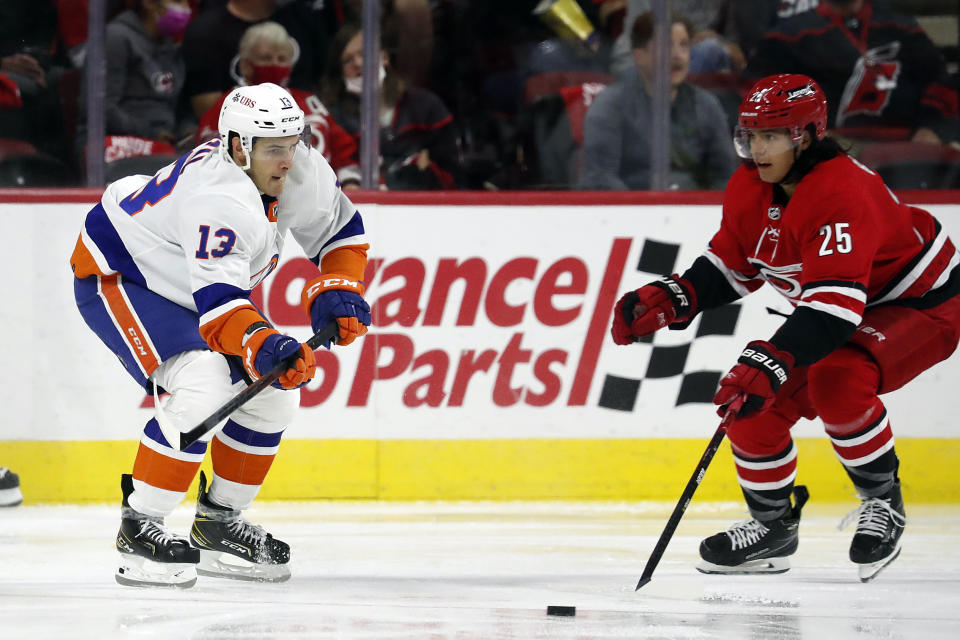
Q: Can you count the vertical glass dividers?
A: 3